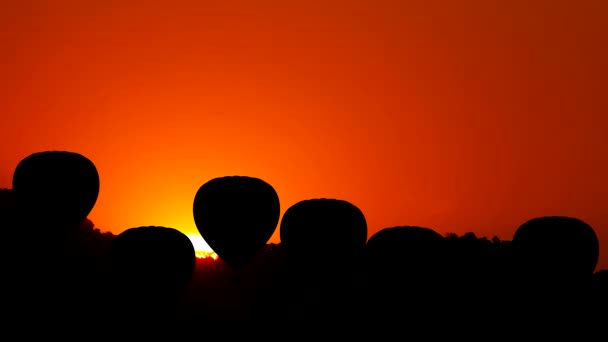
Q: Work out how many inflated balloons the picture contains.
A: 6